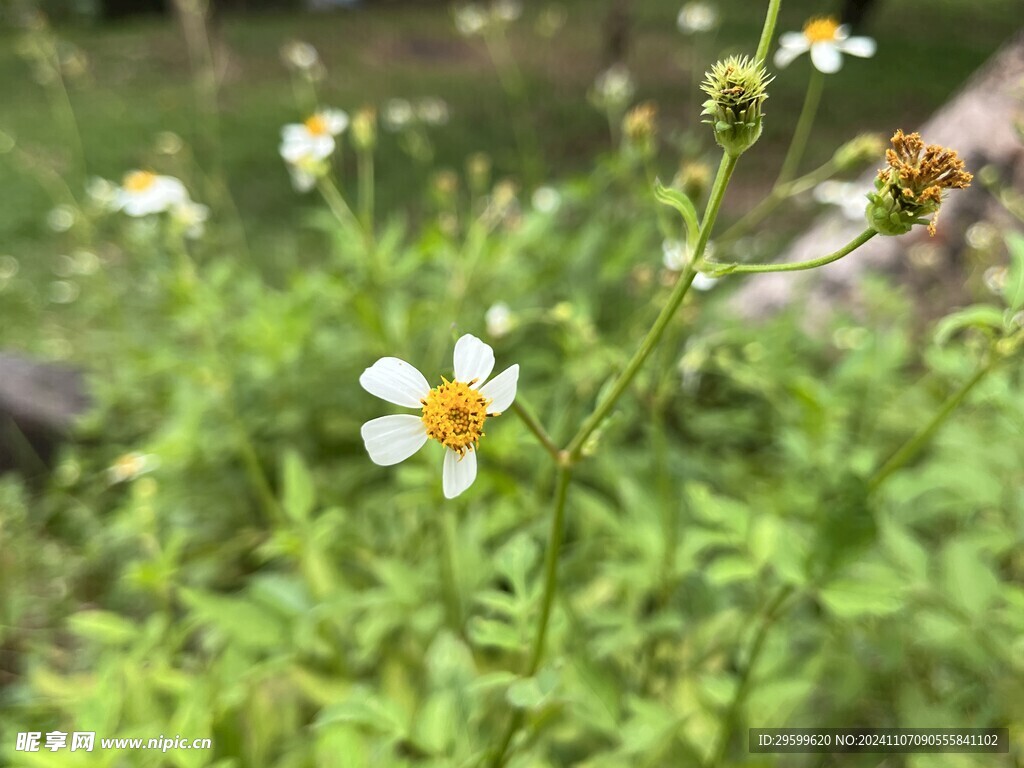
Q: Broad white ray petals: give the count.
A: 5